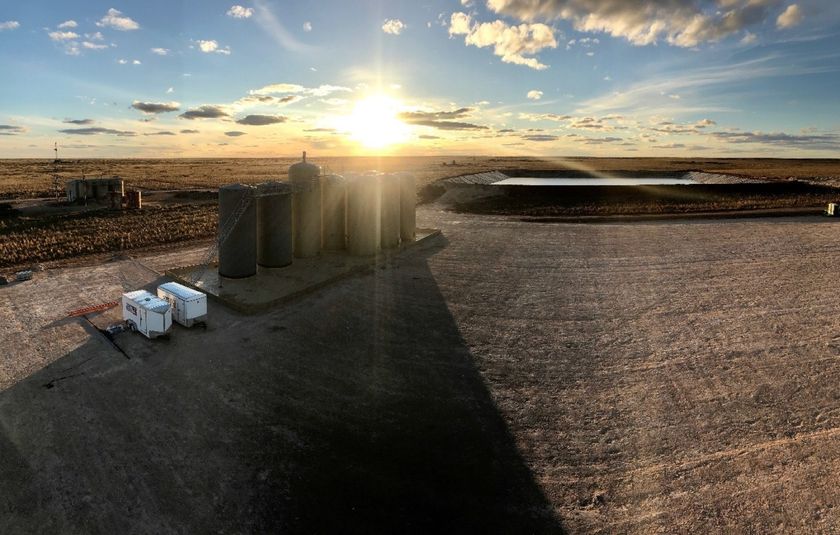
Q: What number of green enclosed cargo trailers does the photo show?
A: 0